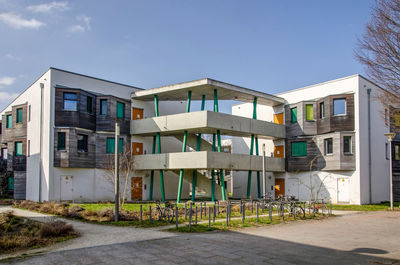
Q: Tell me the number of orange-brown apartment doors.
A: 6